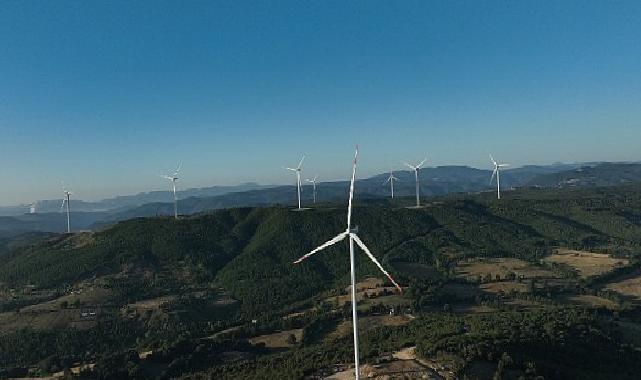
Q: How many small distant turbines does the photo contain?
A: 7